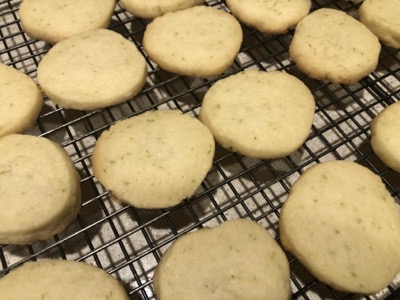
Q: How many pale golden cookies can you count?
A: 15